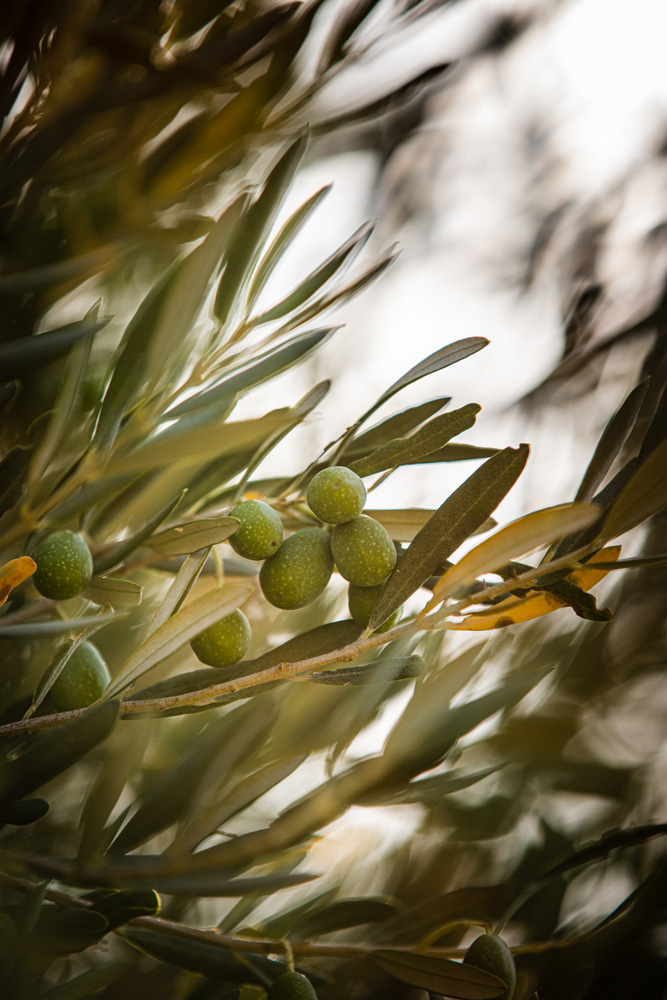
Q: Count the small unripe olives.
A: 10